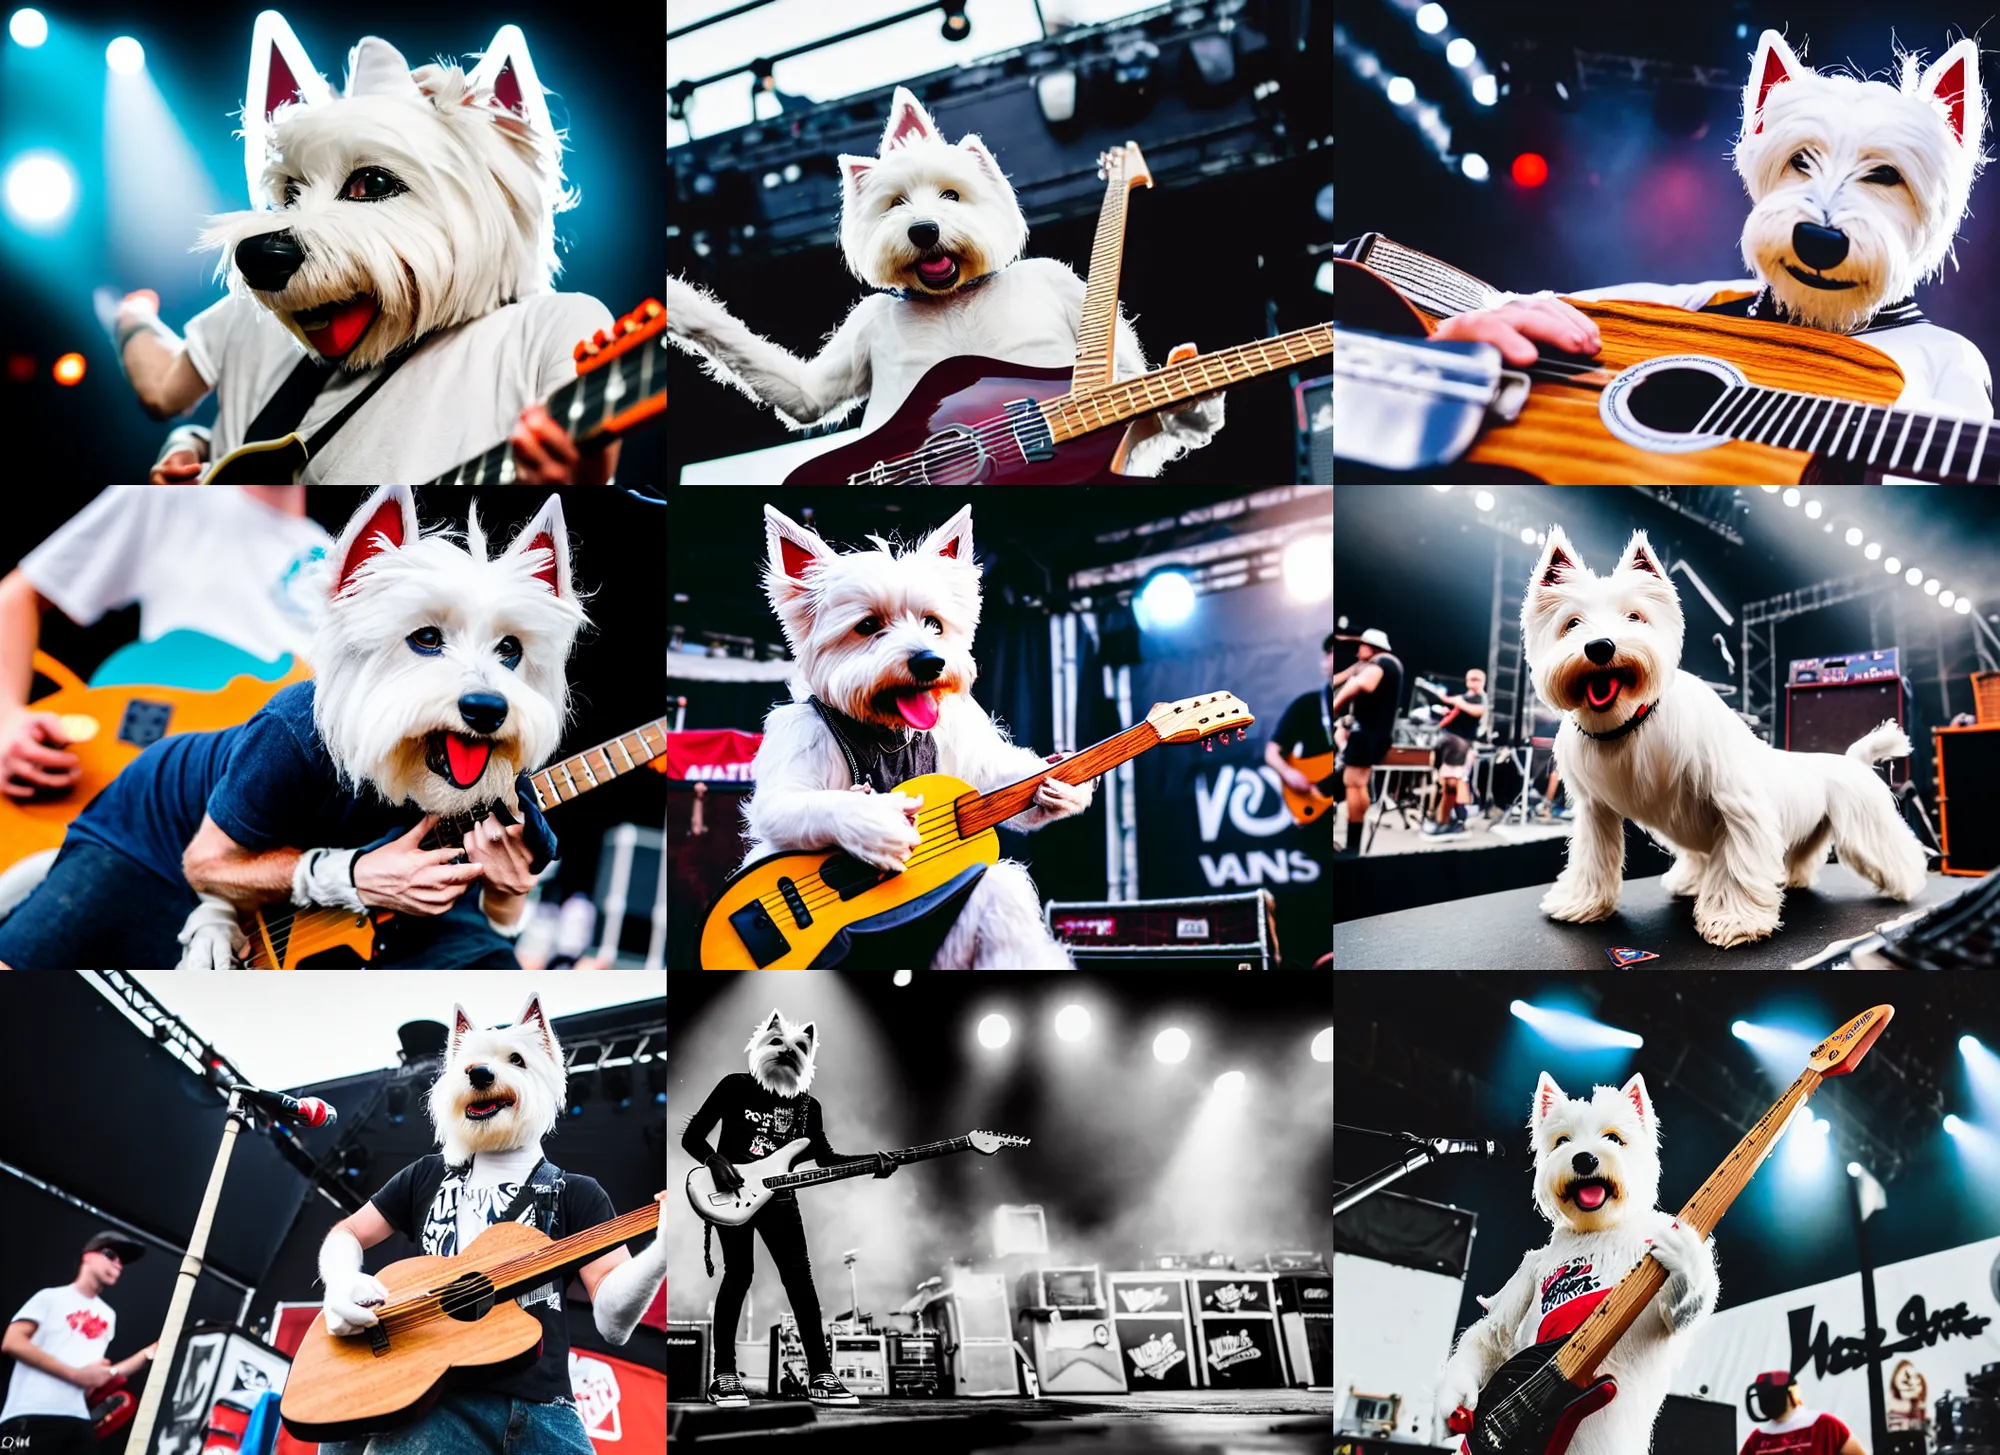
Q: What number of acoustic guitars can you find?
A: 2